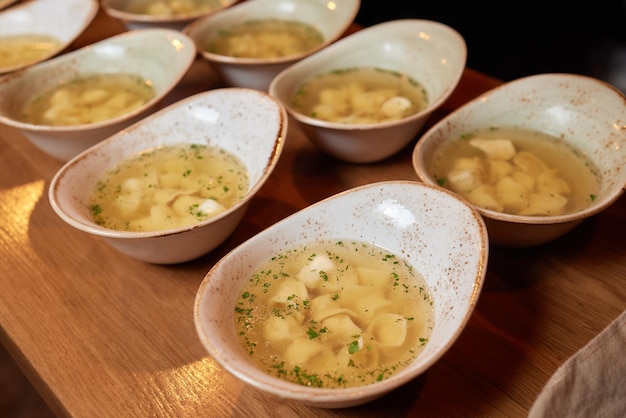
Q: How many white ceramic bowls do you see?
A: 8